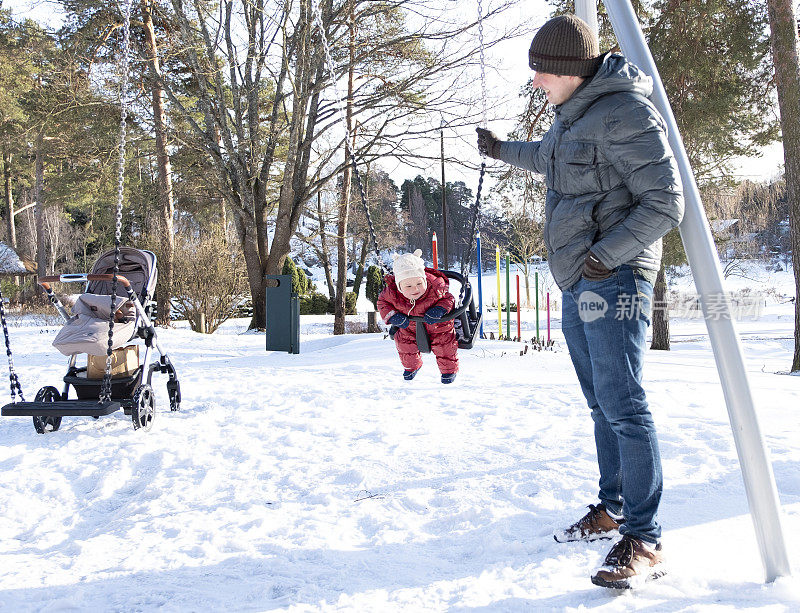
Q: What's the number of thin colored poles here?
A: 7